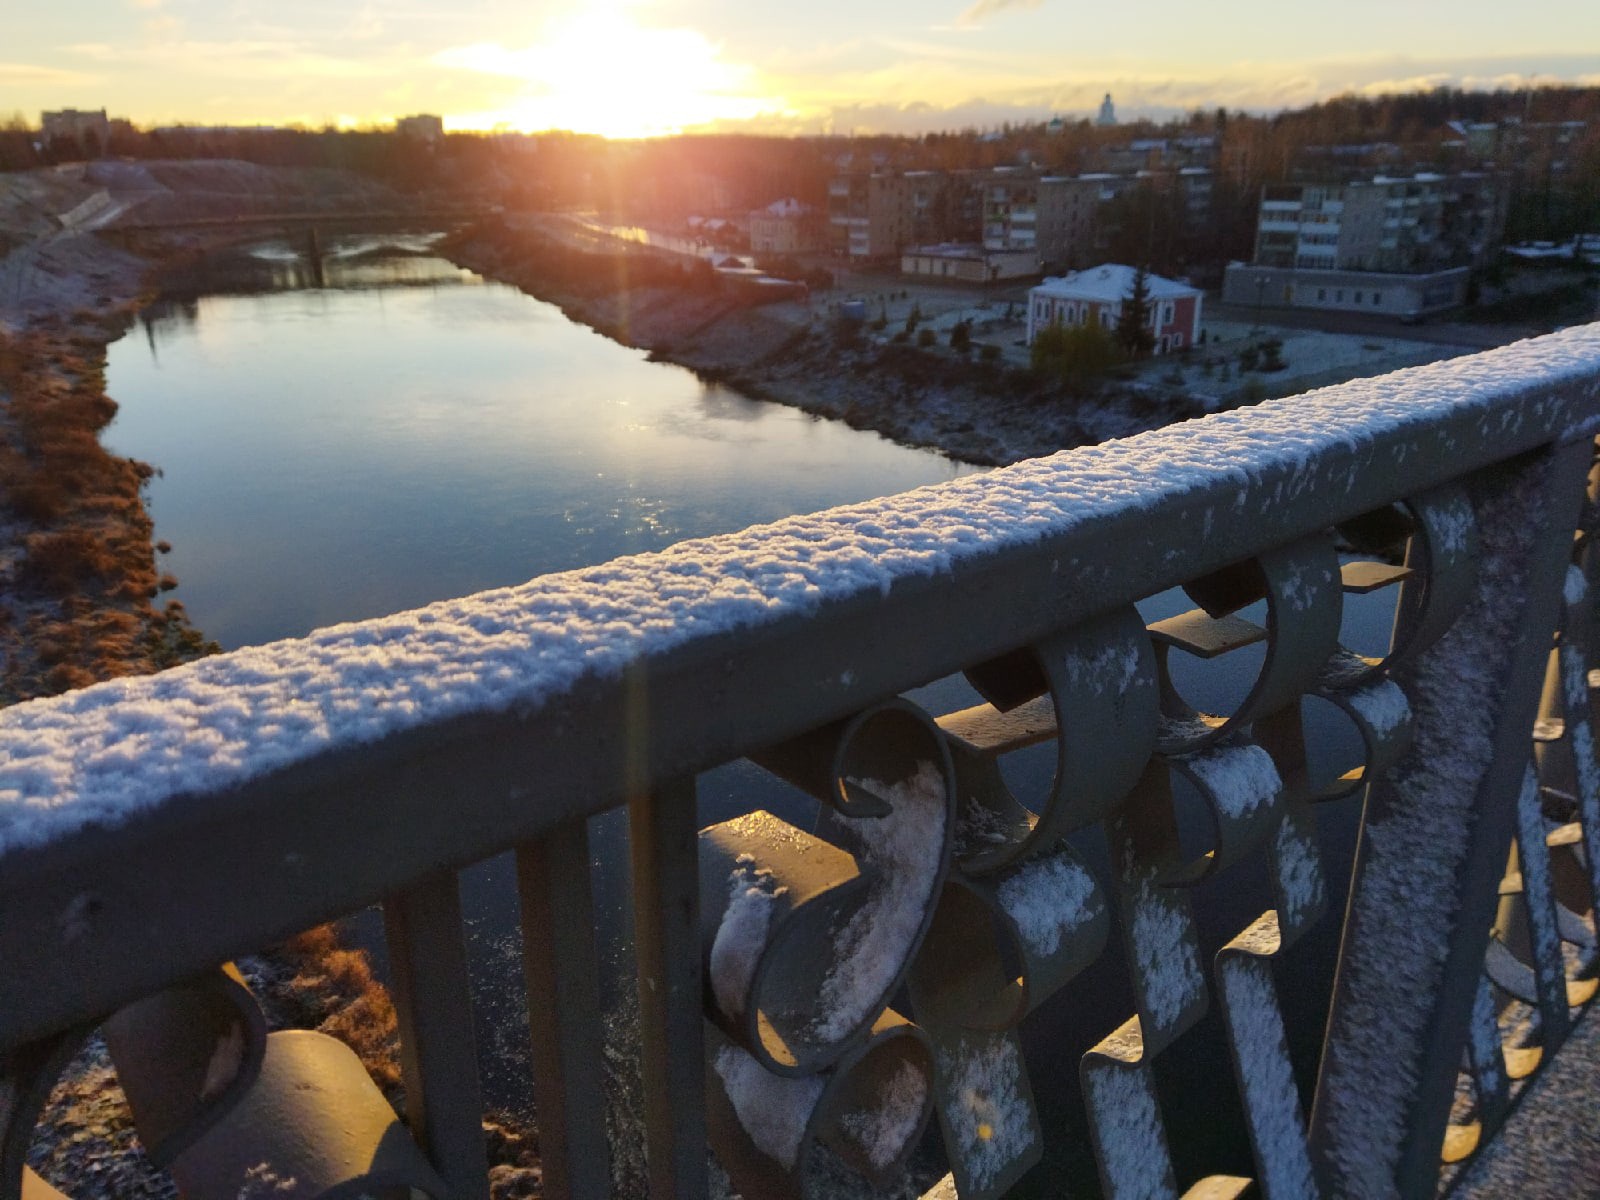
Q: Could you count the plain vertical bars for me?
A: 3